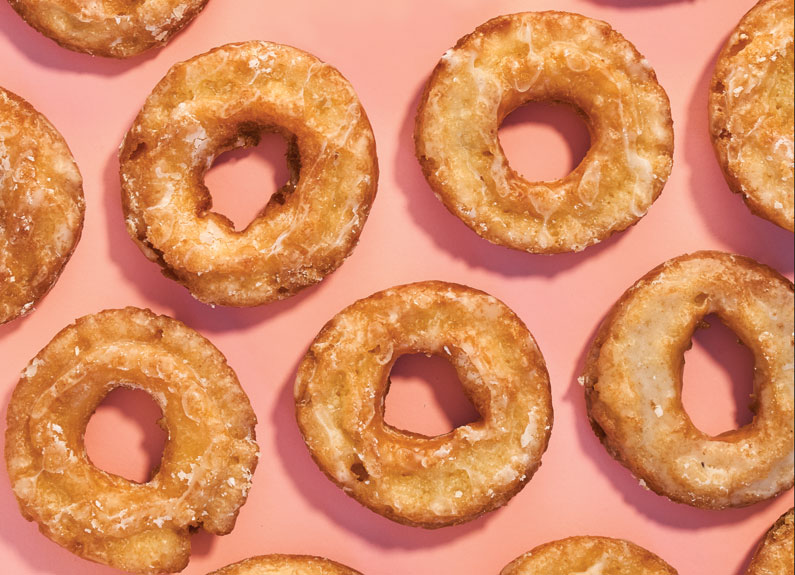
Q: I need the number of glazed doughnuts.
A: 11